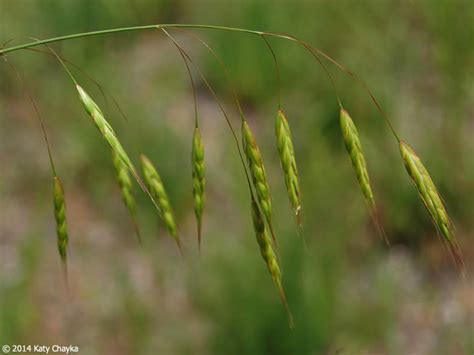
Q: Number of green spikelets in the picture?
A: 10